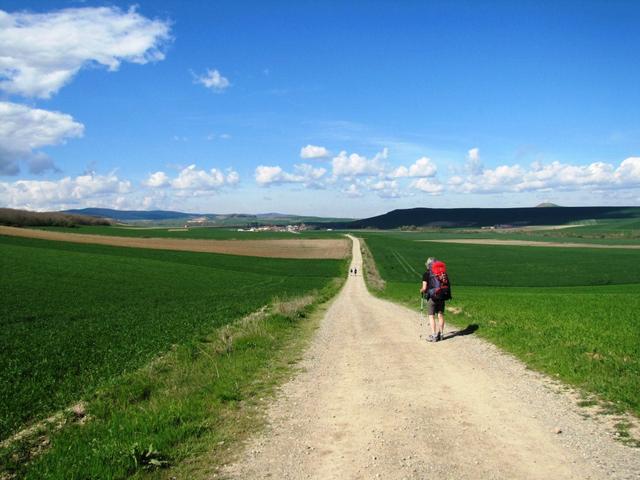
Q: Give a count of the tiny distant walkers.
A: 2